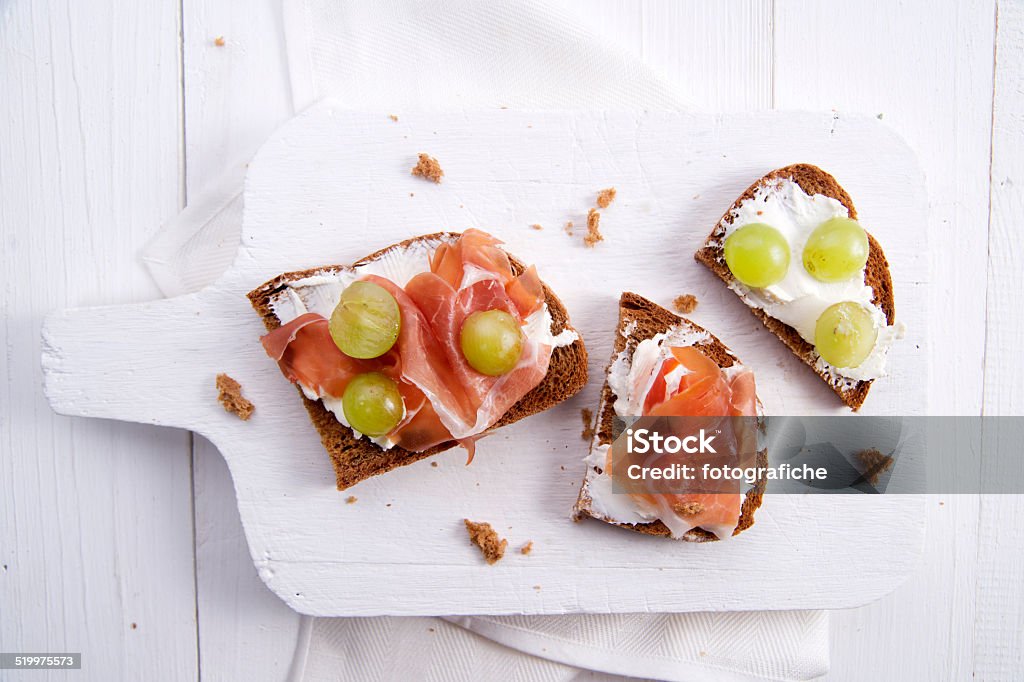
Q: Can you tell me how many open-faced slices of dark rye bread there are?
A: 3